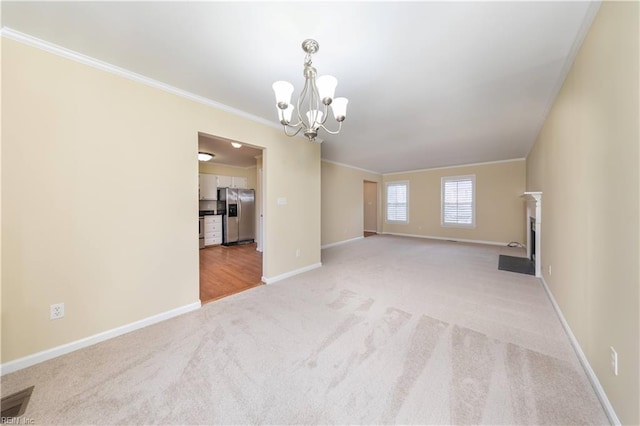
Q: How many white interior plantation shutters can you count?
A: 2